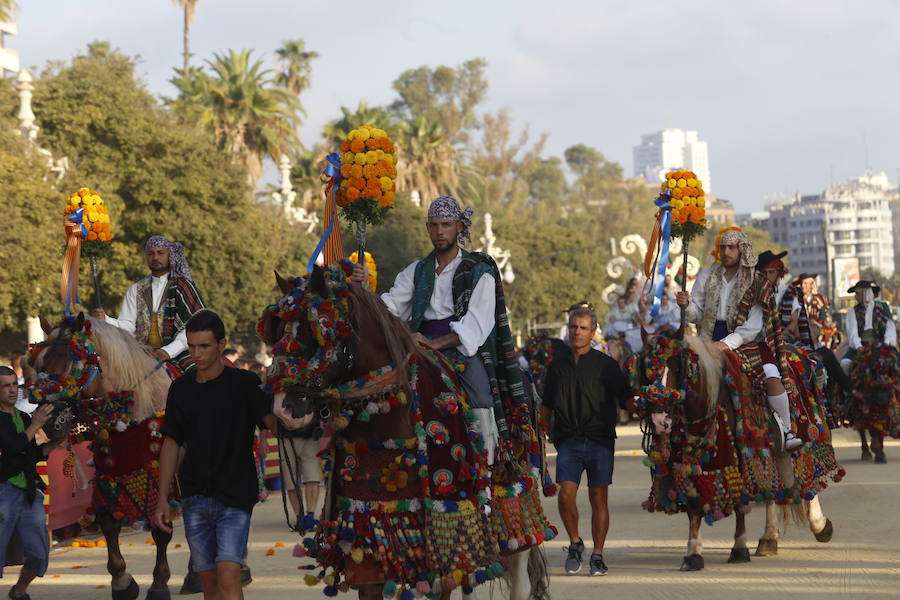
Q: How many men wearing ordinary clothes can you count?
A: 3